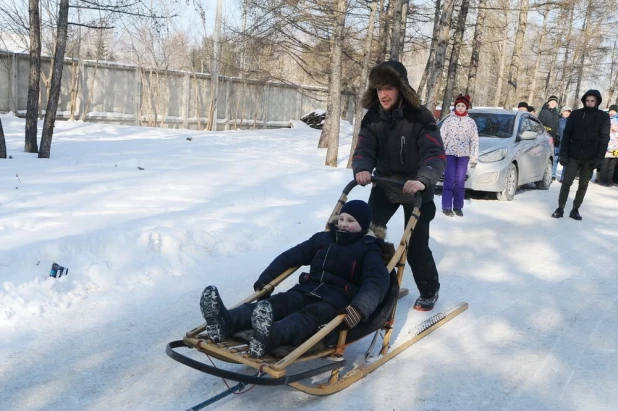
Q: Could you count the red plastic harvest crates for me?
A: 0